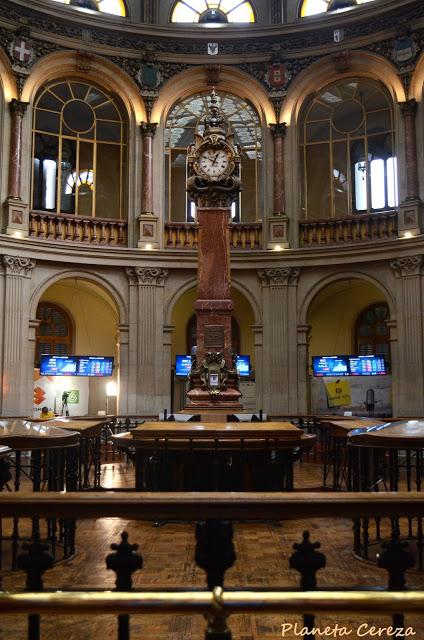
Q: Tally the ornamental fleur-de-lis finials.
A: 4